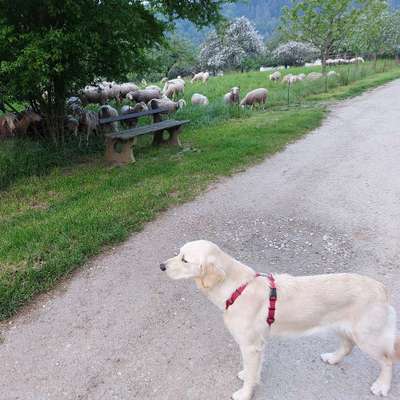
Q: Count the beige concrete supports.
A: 2